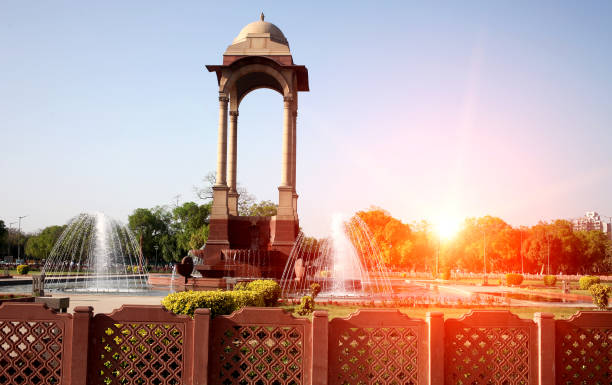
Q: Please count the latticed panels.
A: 6